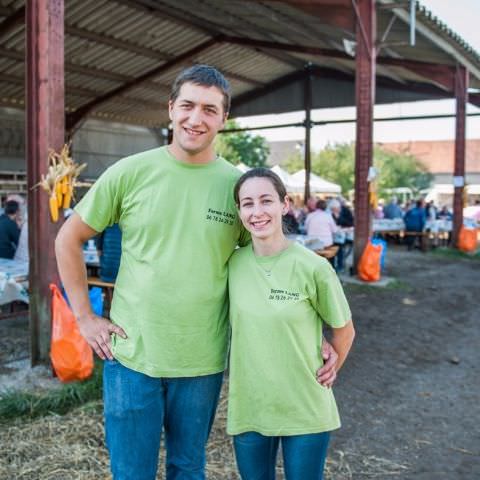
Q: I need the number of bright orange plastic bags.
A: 3